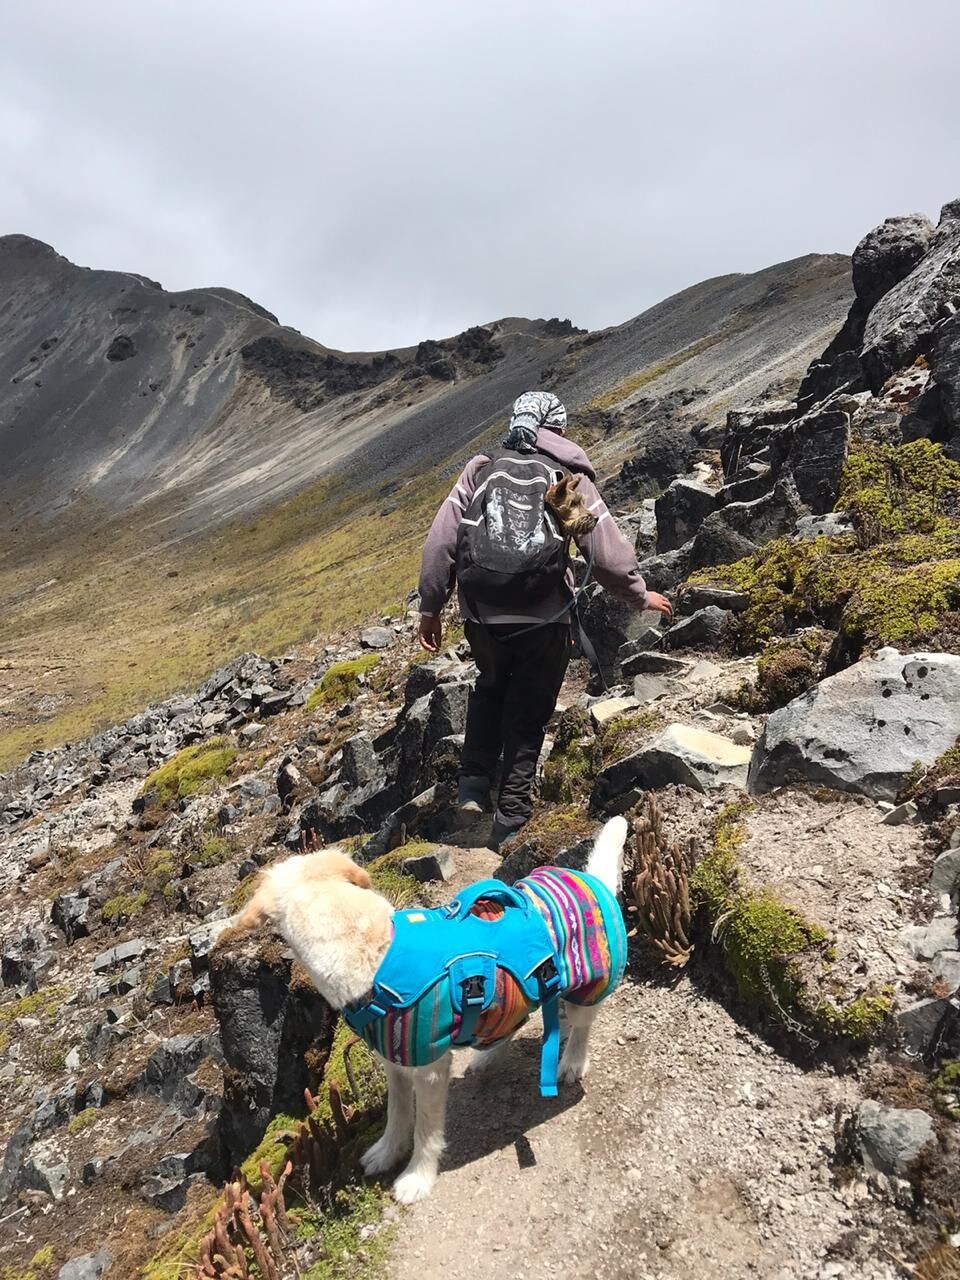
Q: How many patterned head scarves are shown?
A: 1